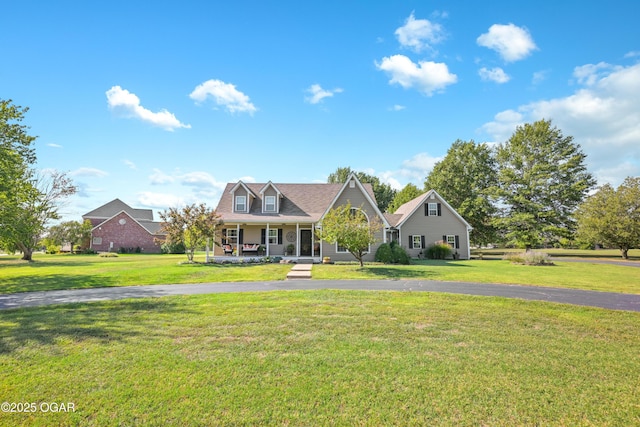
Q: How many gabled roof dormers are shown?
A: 2